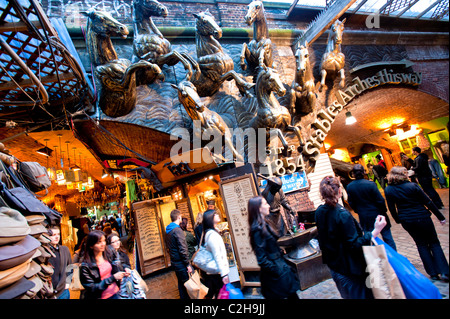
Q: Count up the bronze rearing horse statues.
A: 8